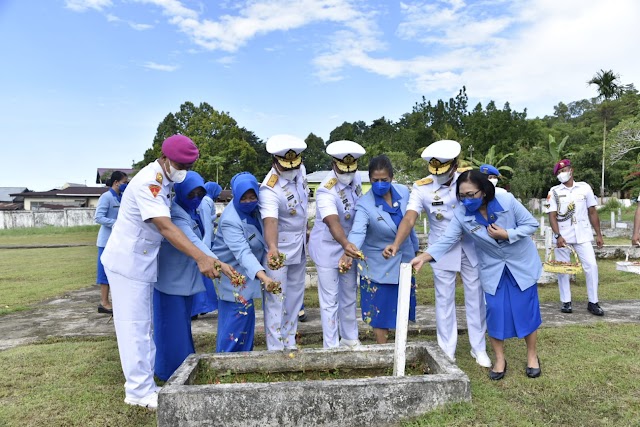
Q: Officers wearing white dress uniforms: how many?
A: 5